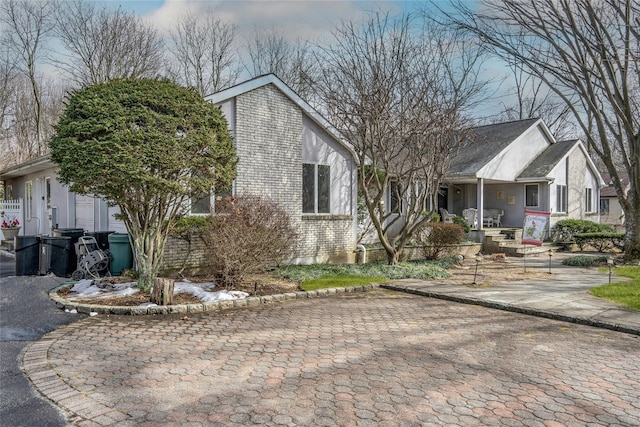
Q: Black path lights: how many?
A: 3